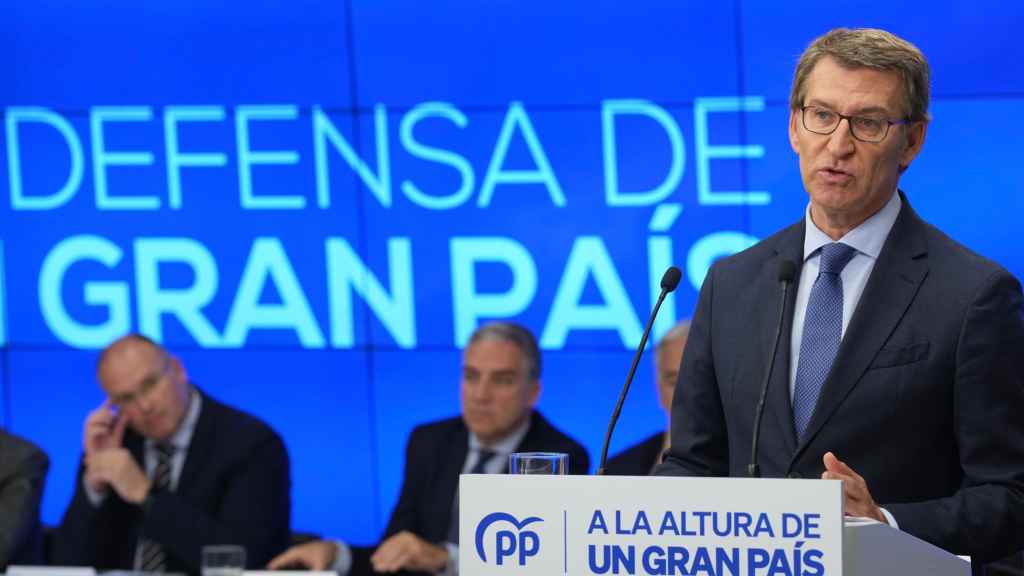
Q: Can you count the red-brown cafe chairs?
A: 0